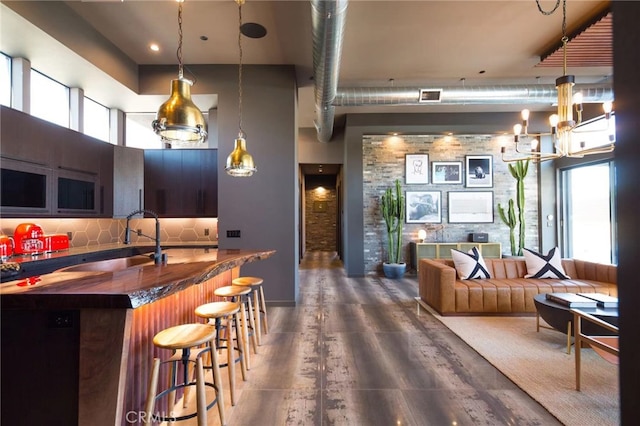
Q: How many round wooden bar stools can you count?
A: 4